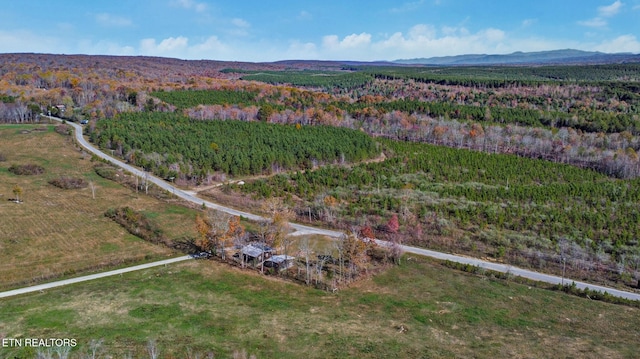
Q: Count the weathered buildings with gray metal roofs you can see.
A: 2